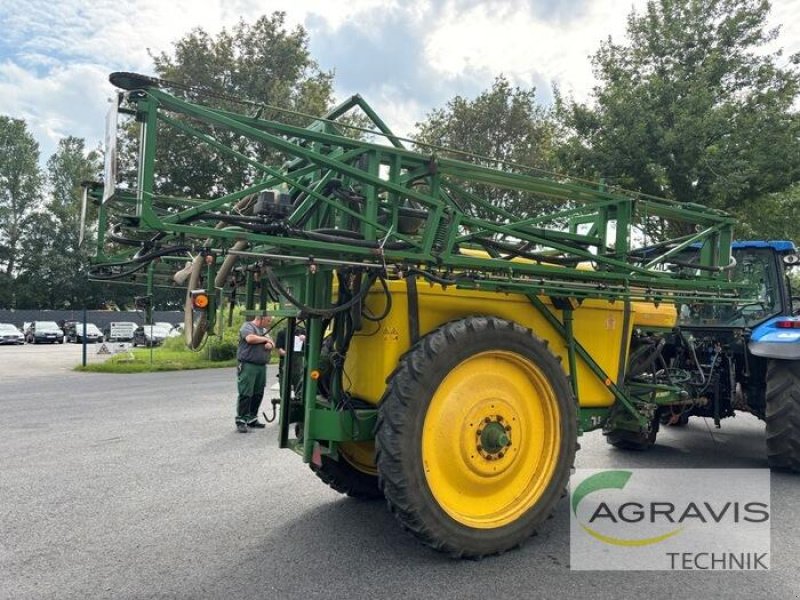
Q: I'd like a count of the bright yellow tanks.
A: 1